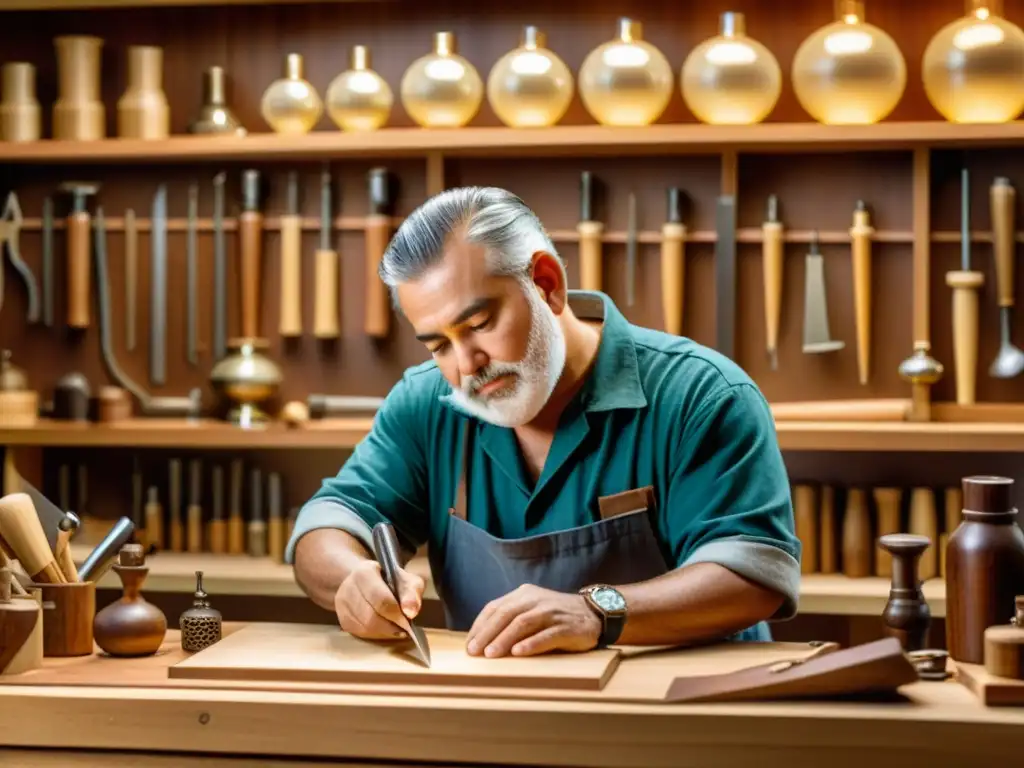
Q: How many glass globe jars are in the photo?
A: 8